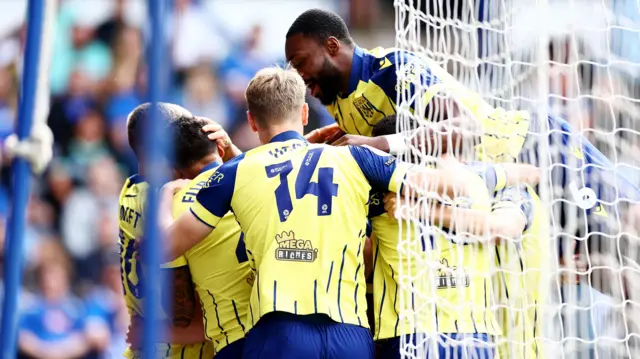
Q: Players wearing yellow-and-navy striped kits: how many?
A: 6